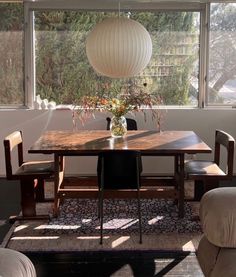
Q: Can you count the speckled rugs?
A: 1